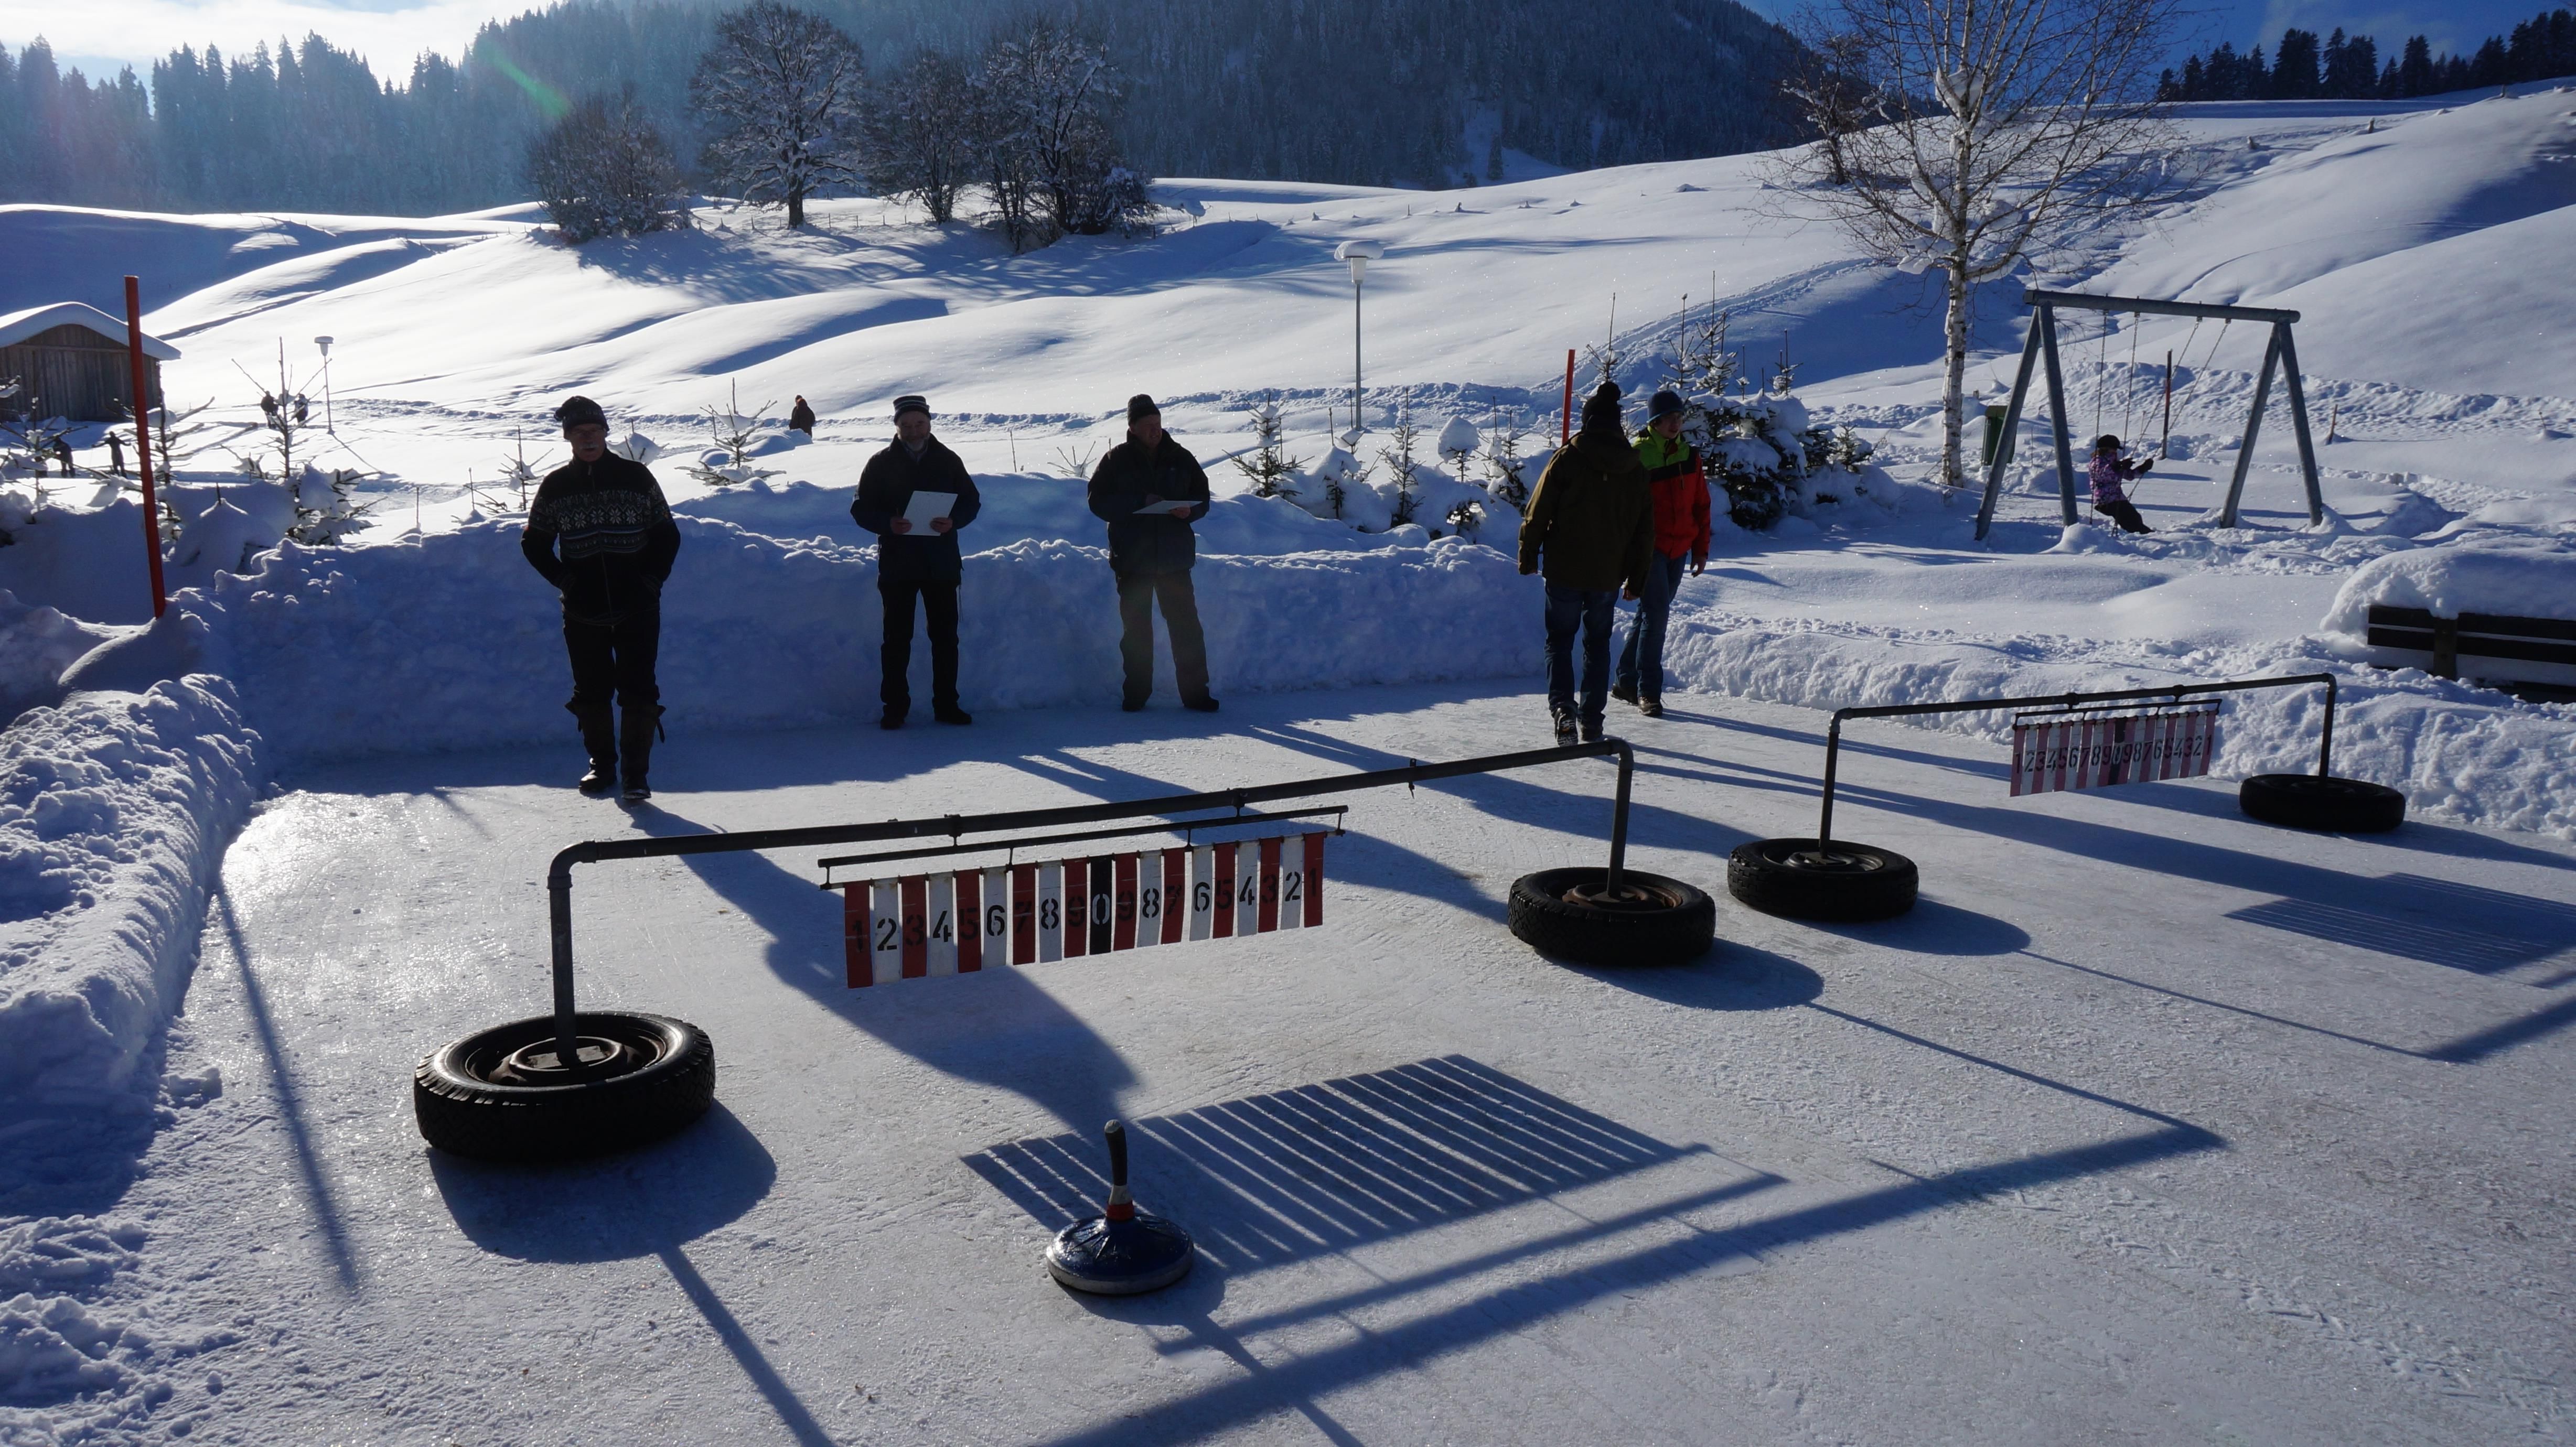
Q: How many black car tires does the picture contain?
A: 4